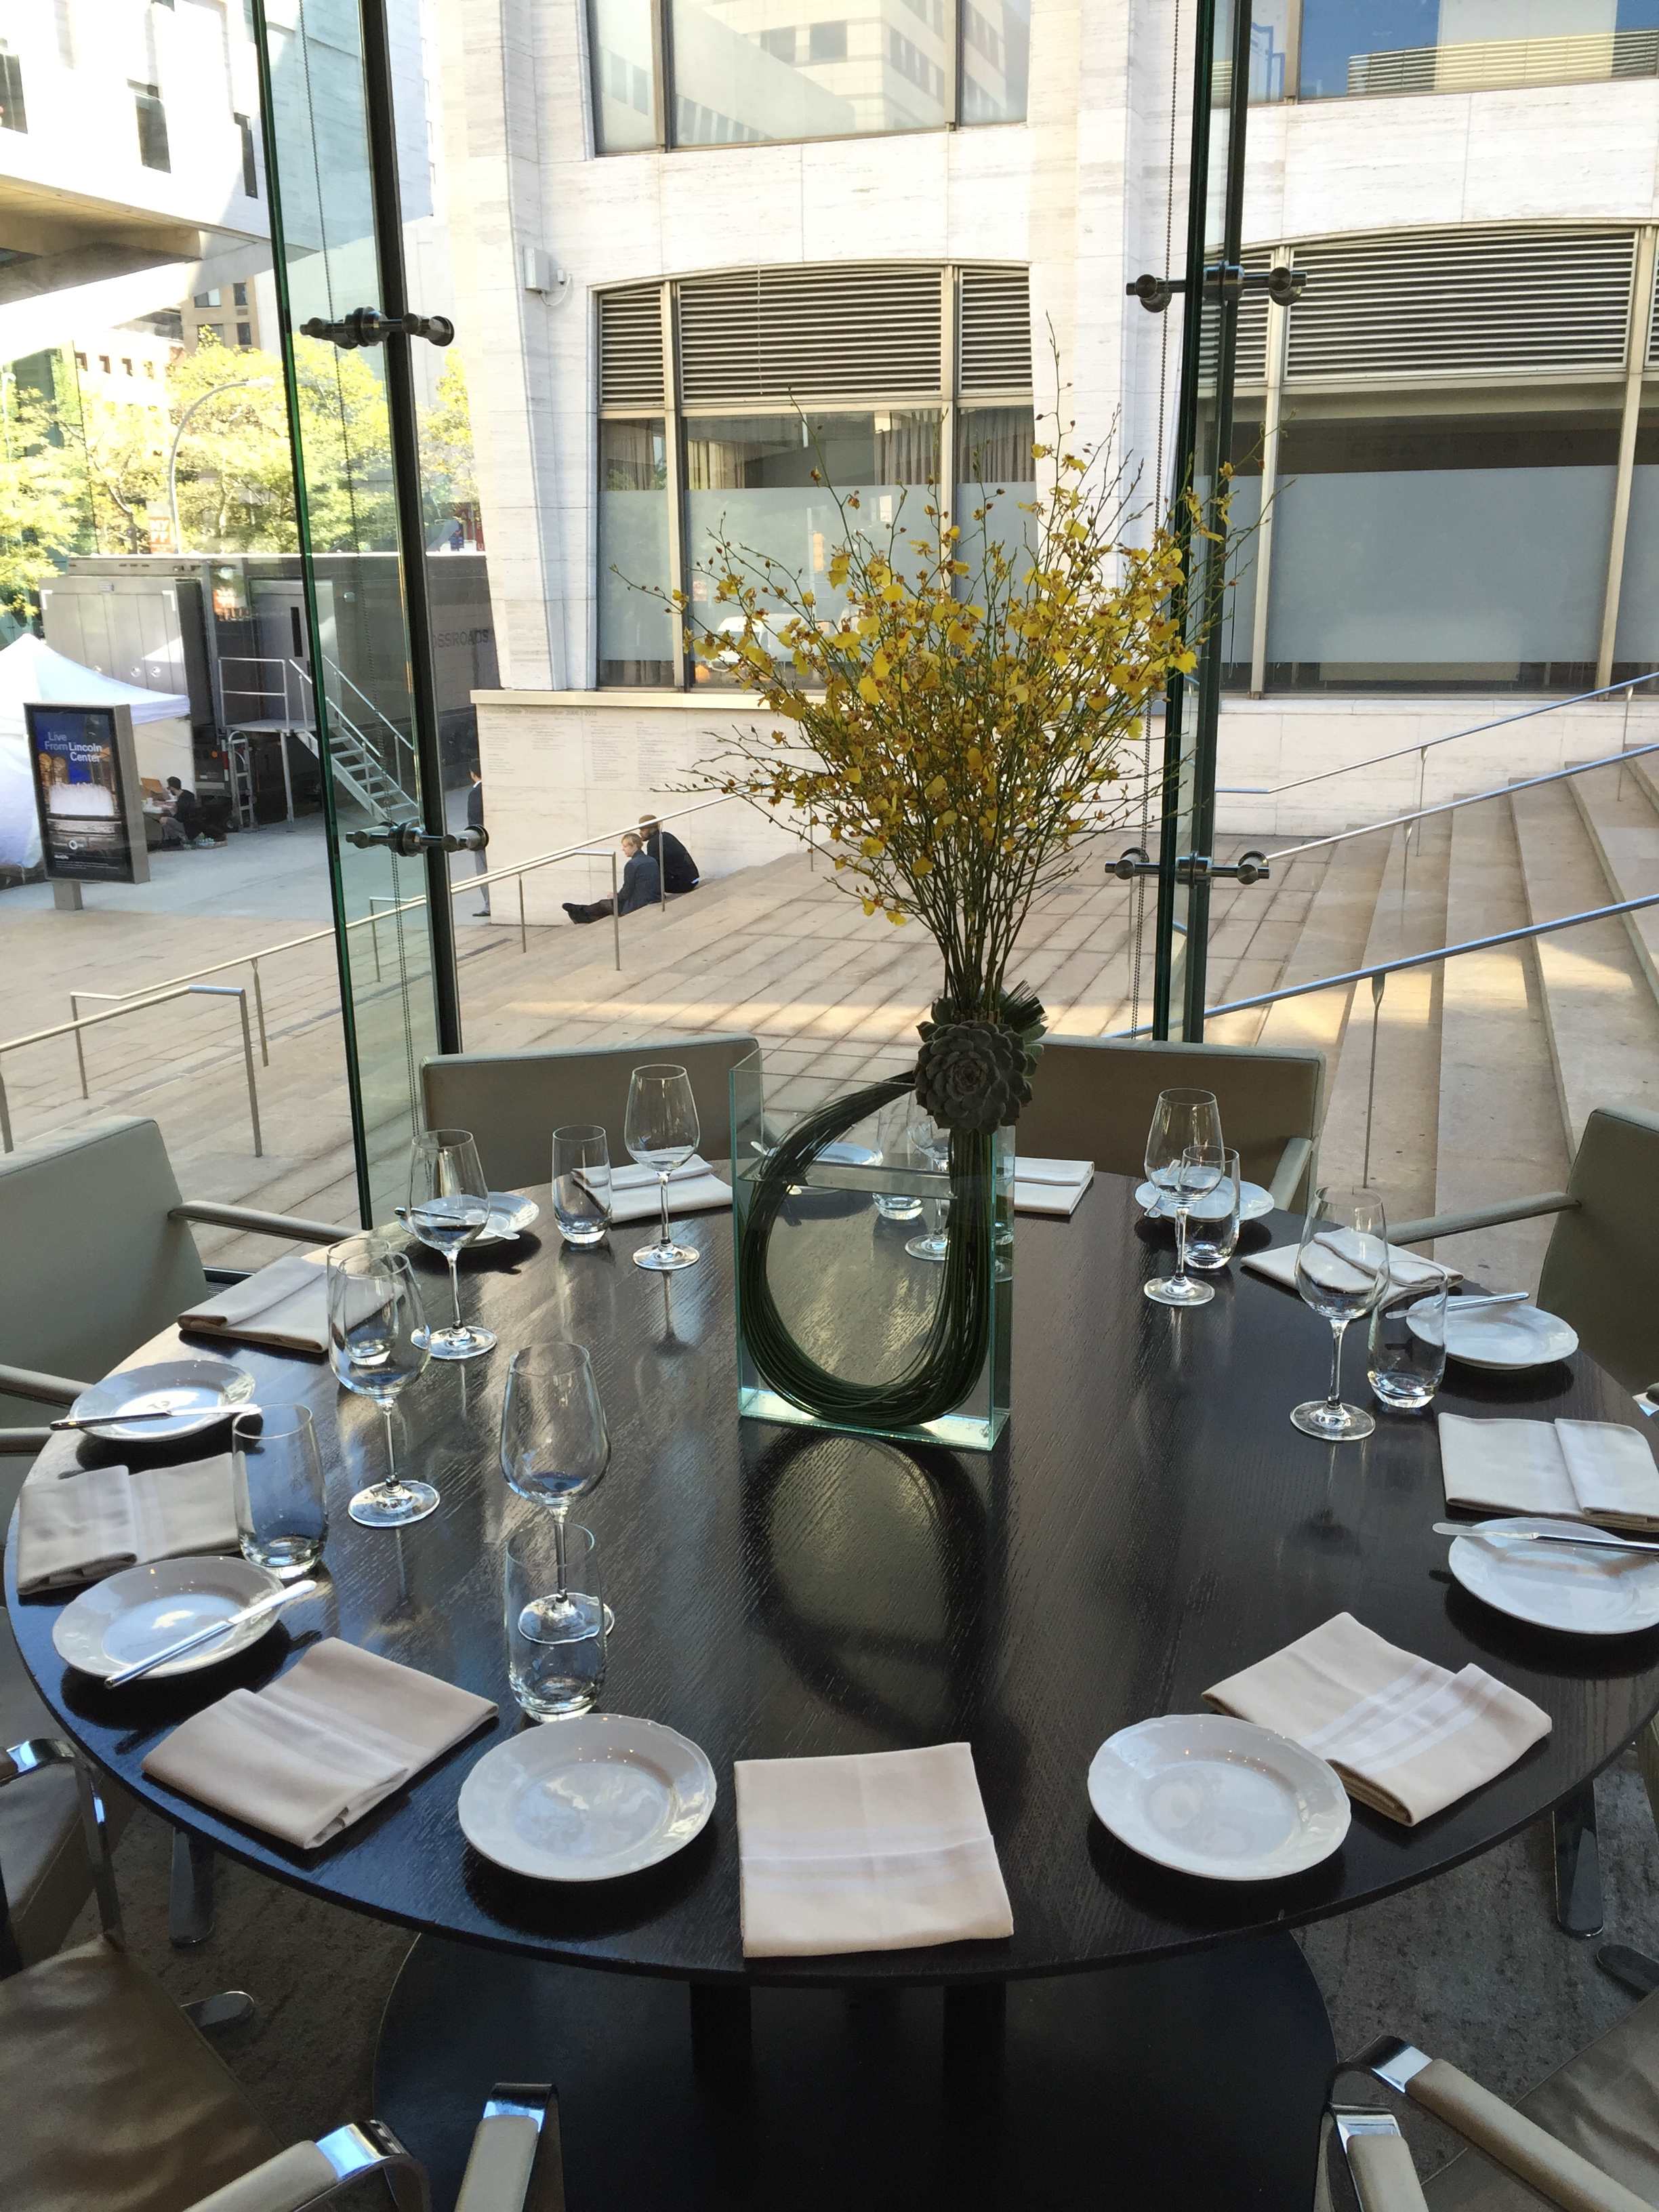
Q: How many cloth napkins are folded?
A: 9